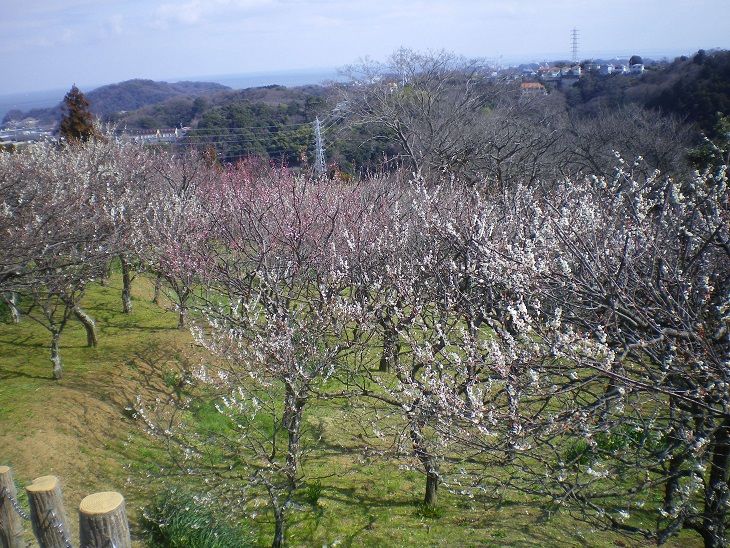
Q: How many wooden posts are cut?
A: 3